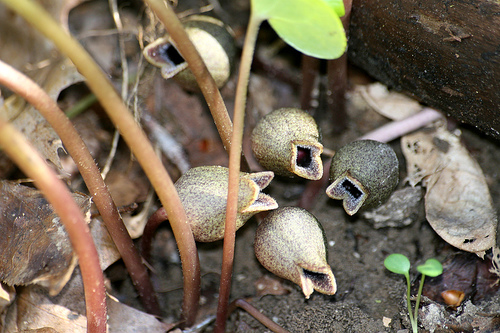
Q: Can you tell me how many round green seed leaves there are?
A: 2